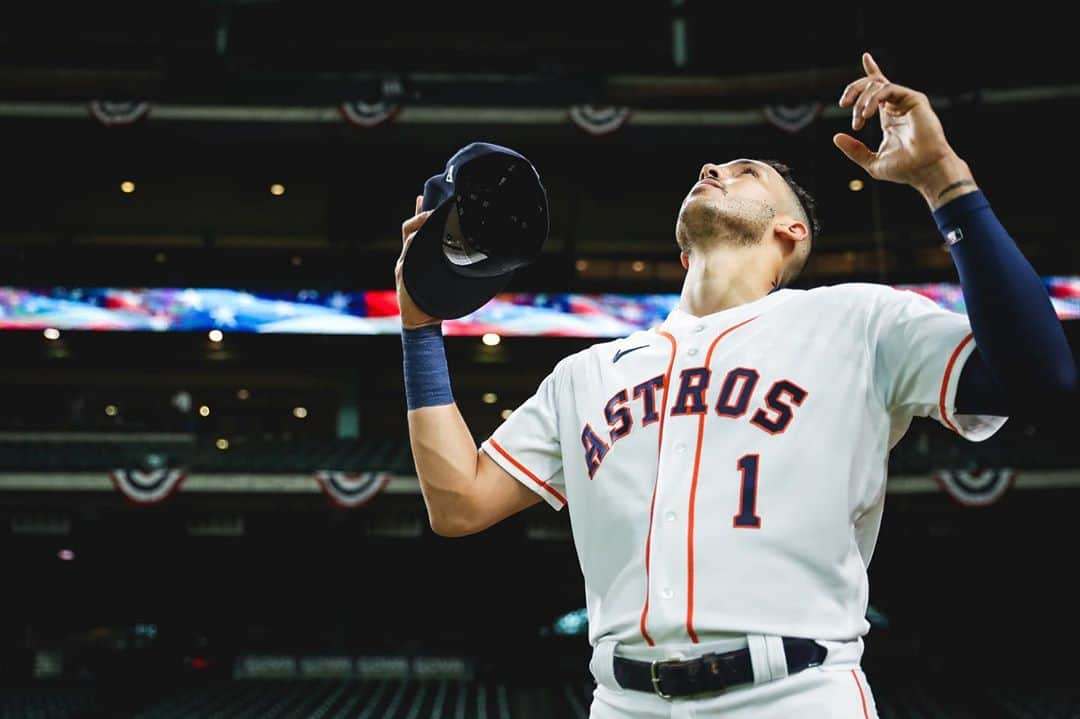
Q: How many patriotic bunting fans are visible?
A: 7